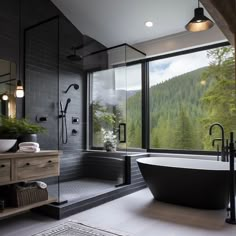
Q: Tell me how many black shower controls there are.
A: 2